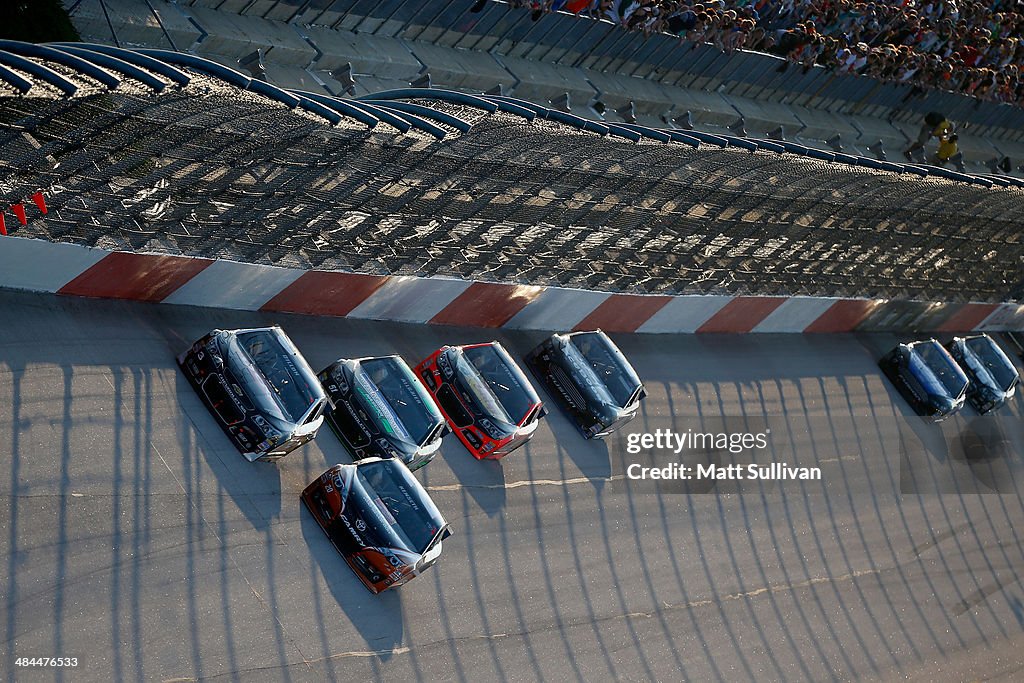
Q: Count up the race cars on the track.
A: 7